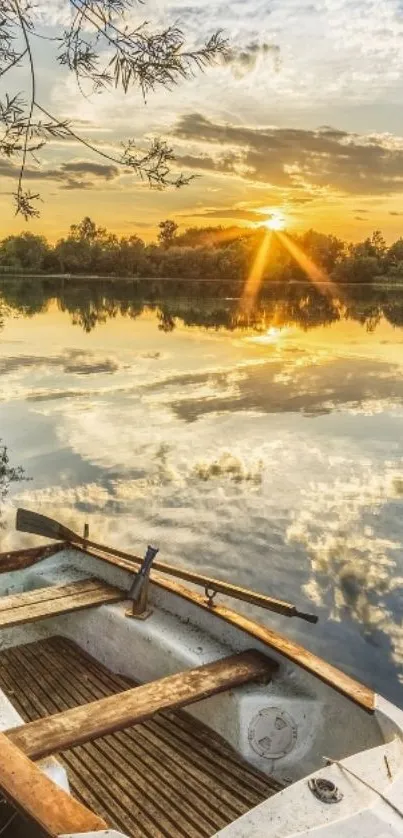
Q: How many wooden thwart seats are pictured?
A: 2